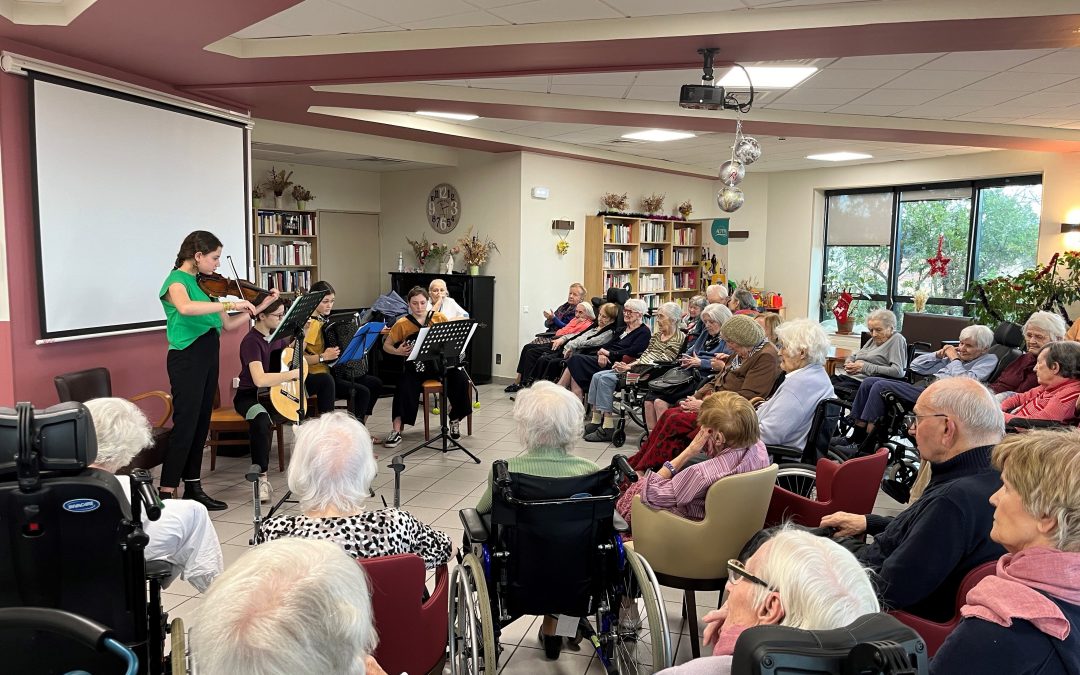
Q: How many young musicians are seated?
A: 3